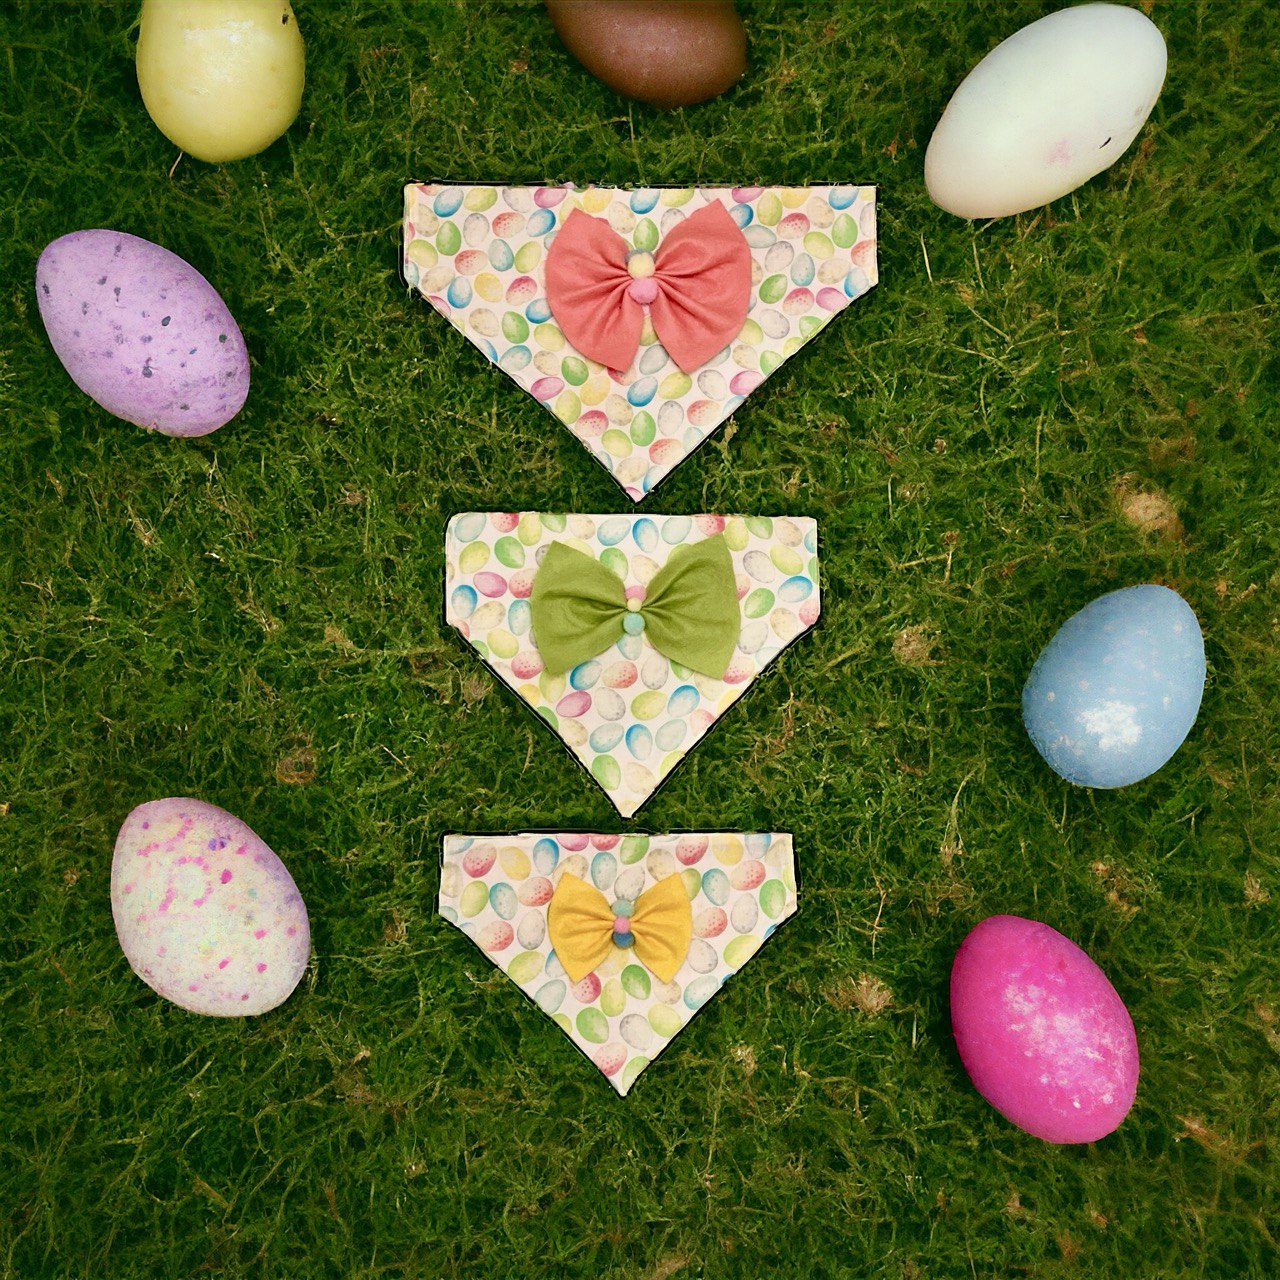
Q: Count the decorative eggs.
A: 7